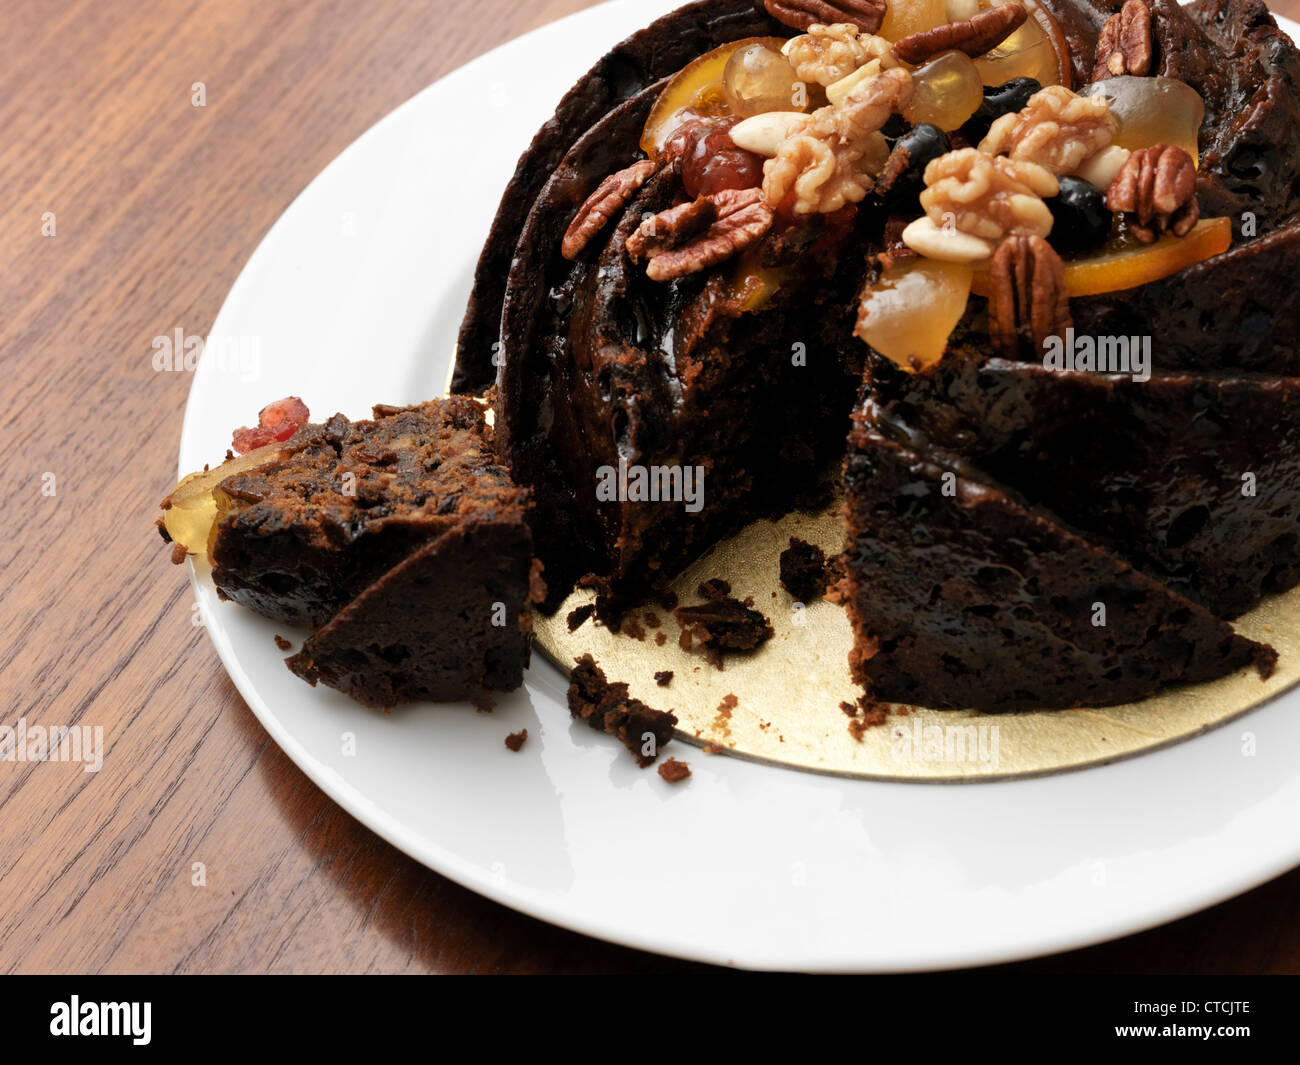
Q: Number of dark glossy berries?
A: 3